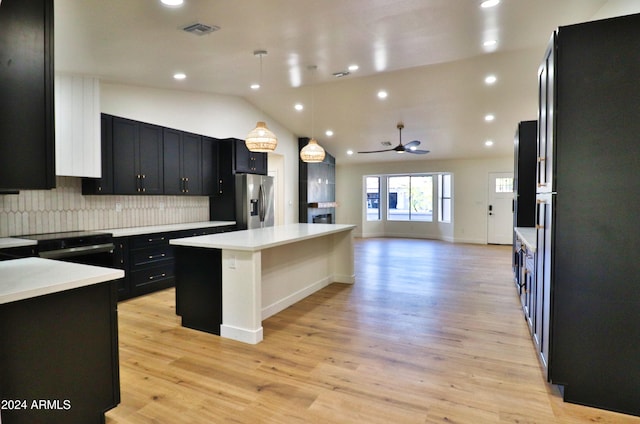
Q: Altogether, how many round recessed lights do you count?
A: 14